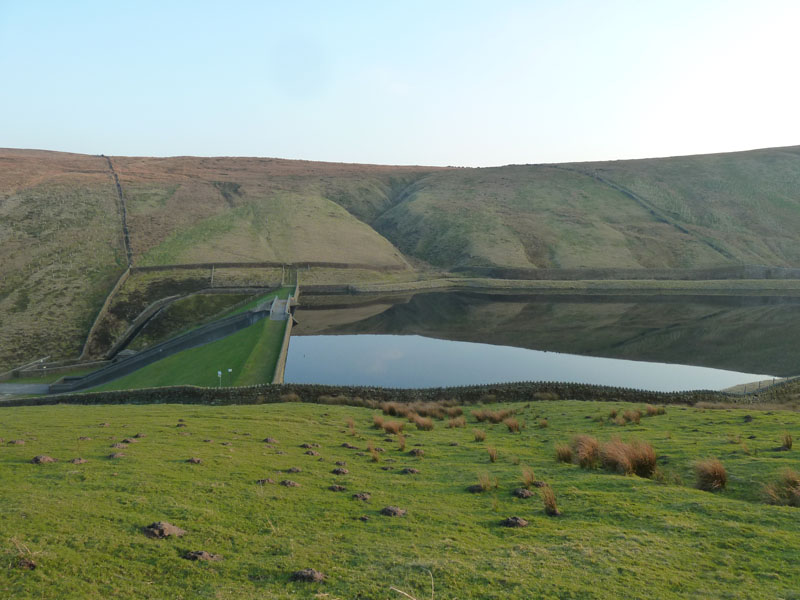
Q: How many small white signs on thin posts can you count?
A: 2